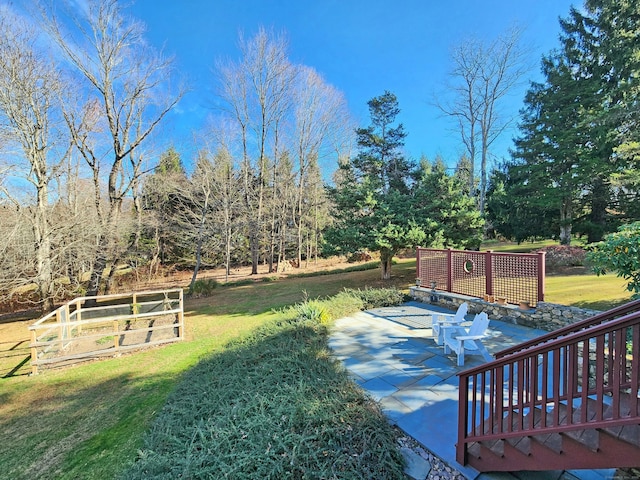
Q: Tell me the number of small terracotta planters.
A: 4